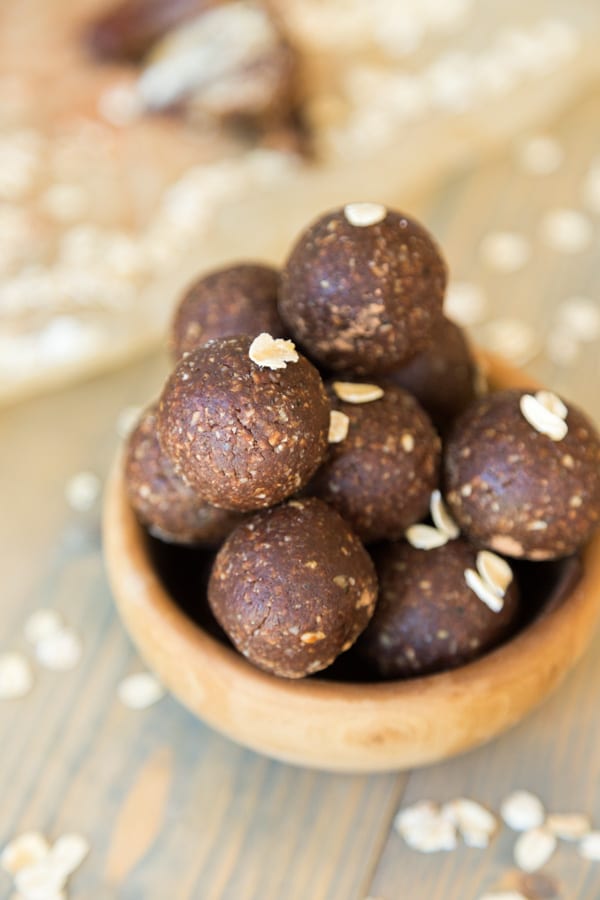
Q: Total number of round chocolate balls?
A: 9